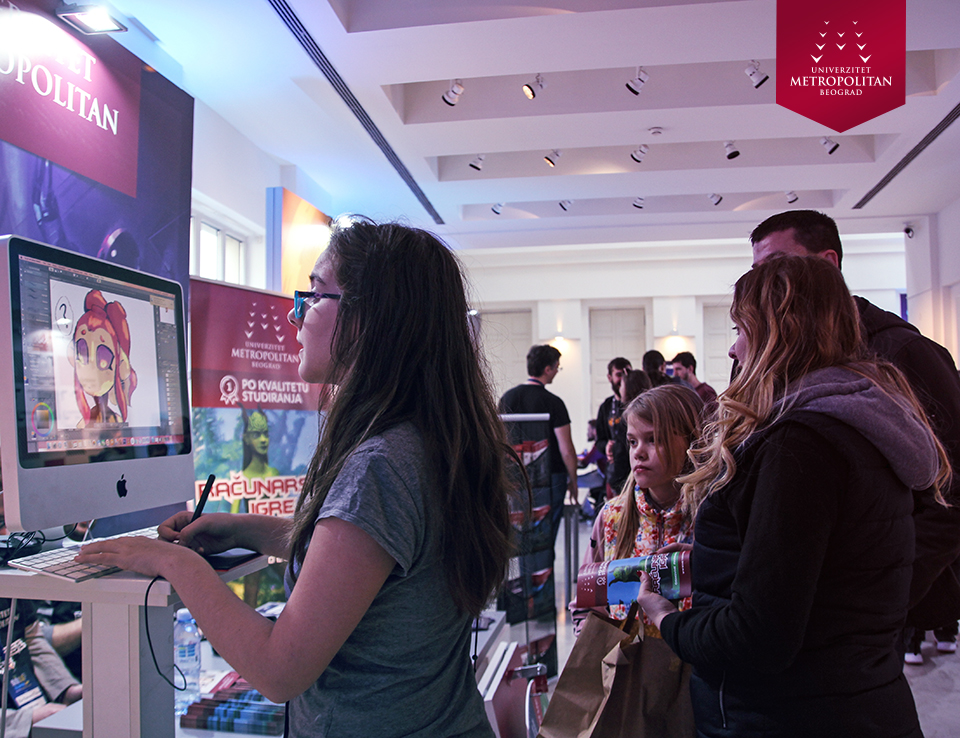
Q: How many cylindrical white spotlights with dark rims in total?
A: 14